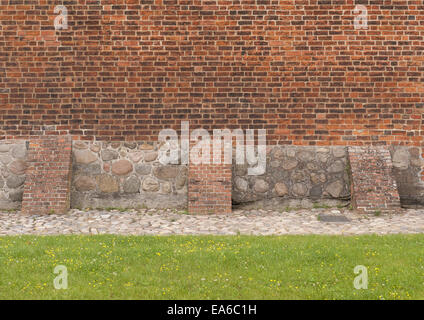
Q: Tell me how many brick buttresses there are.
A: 3